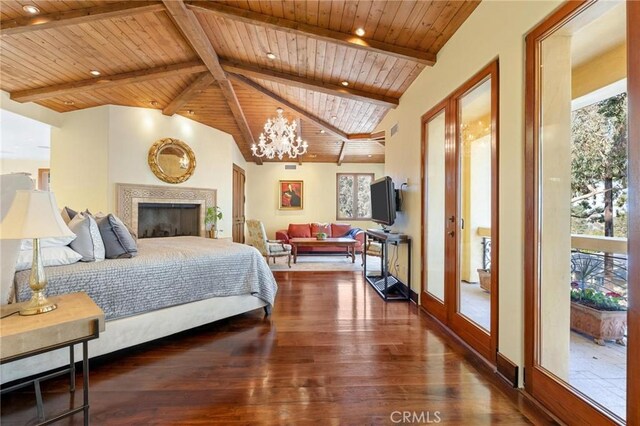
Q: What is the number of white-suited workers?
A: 0